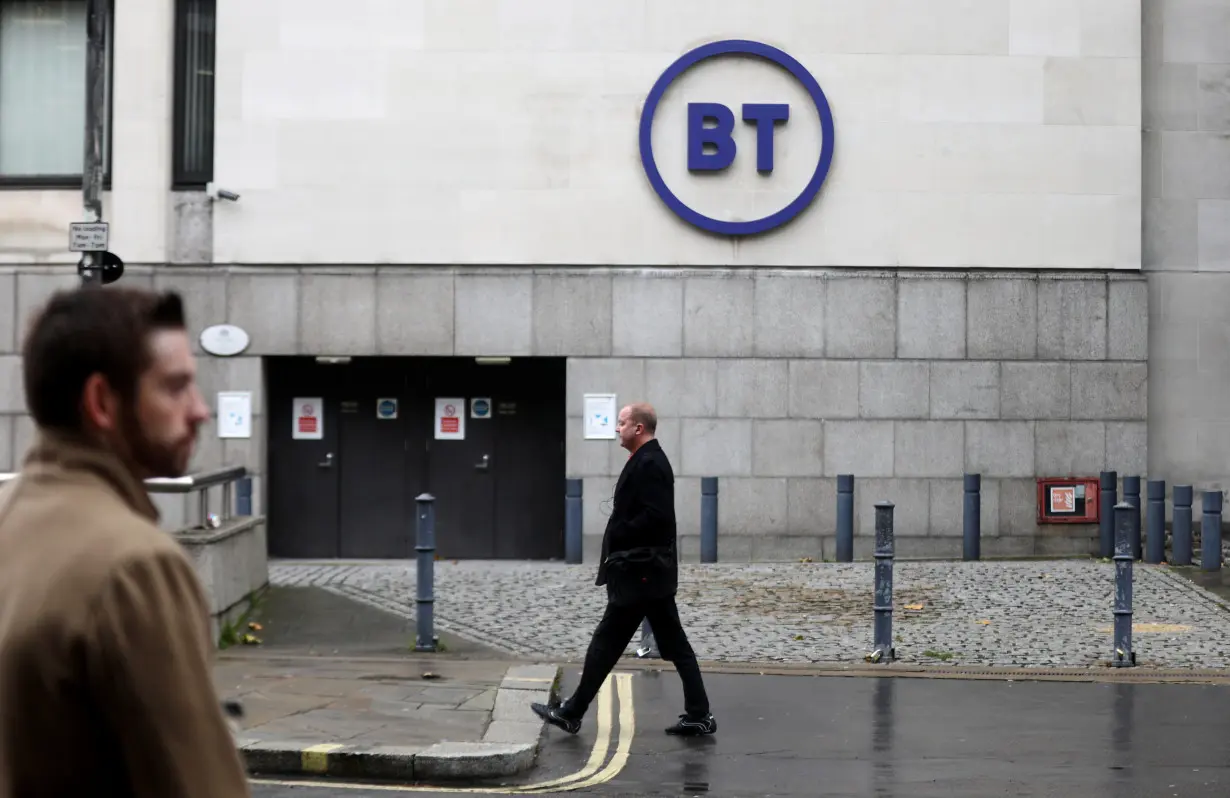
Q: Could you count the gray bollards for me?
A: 14